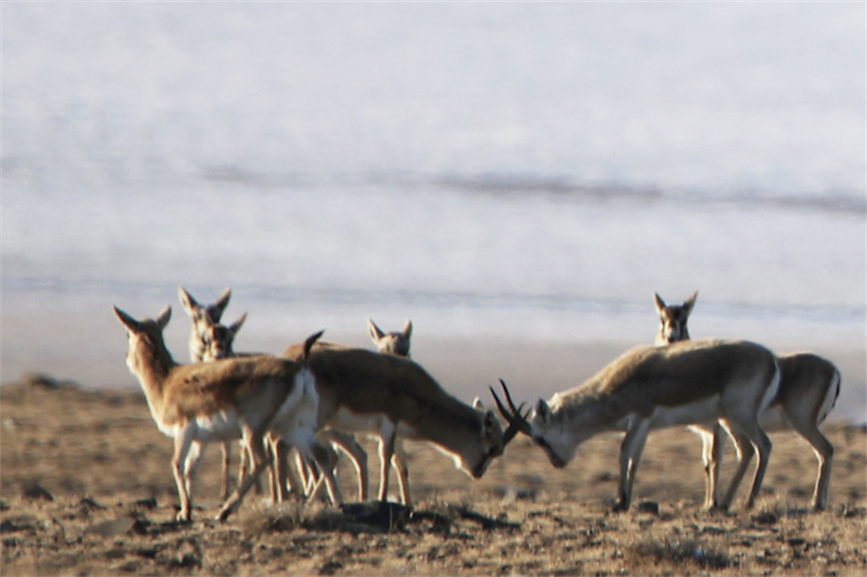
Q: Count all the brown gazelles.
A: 7